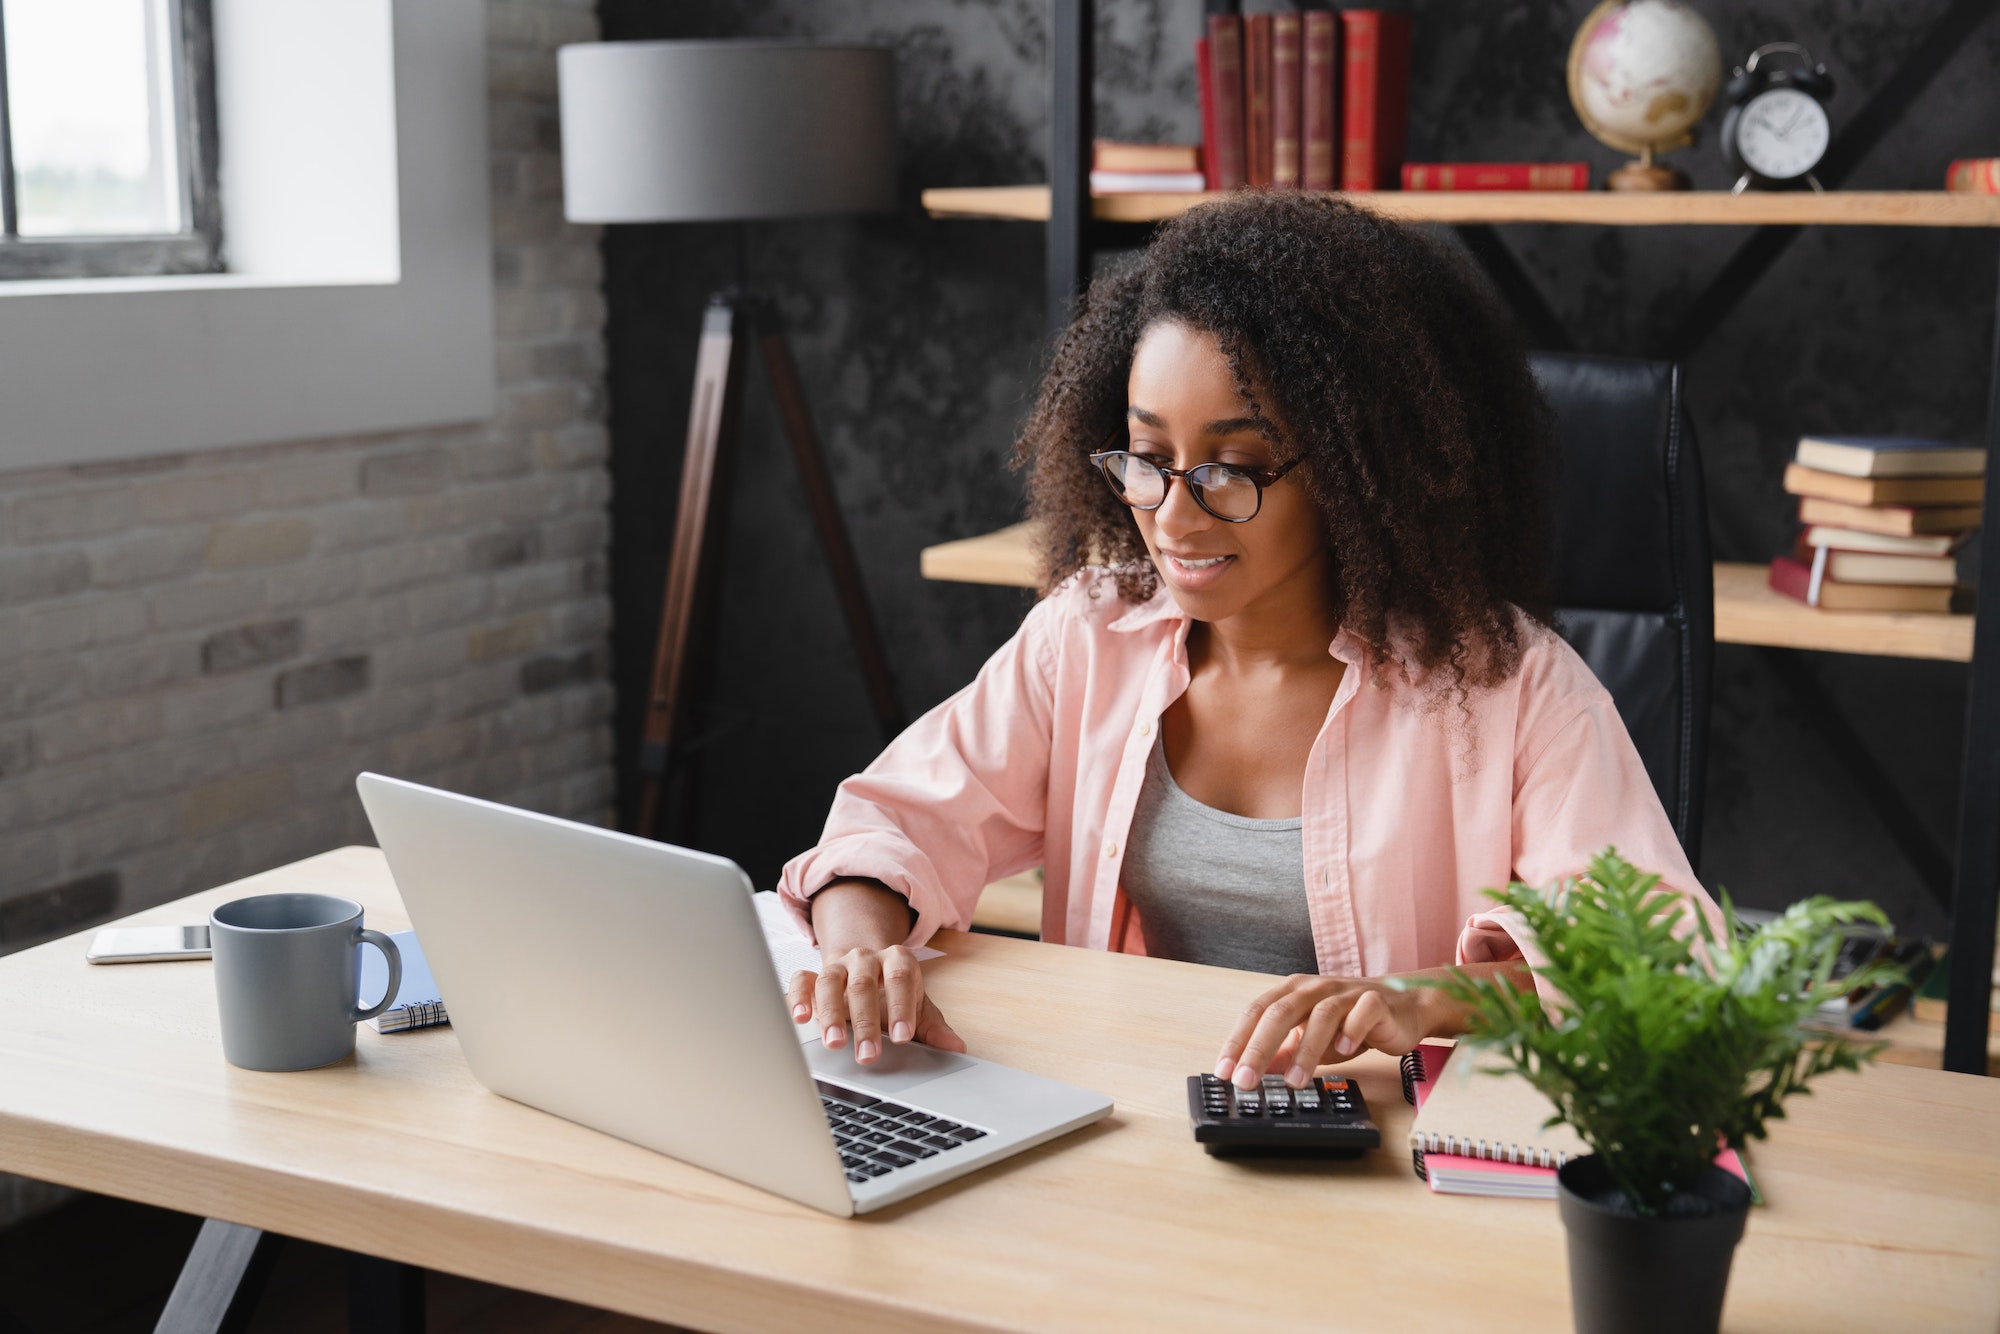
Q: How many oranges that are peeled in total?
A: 0